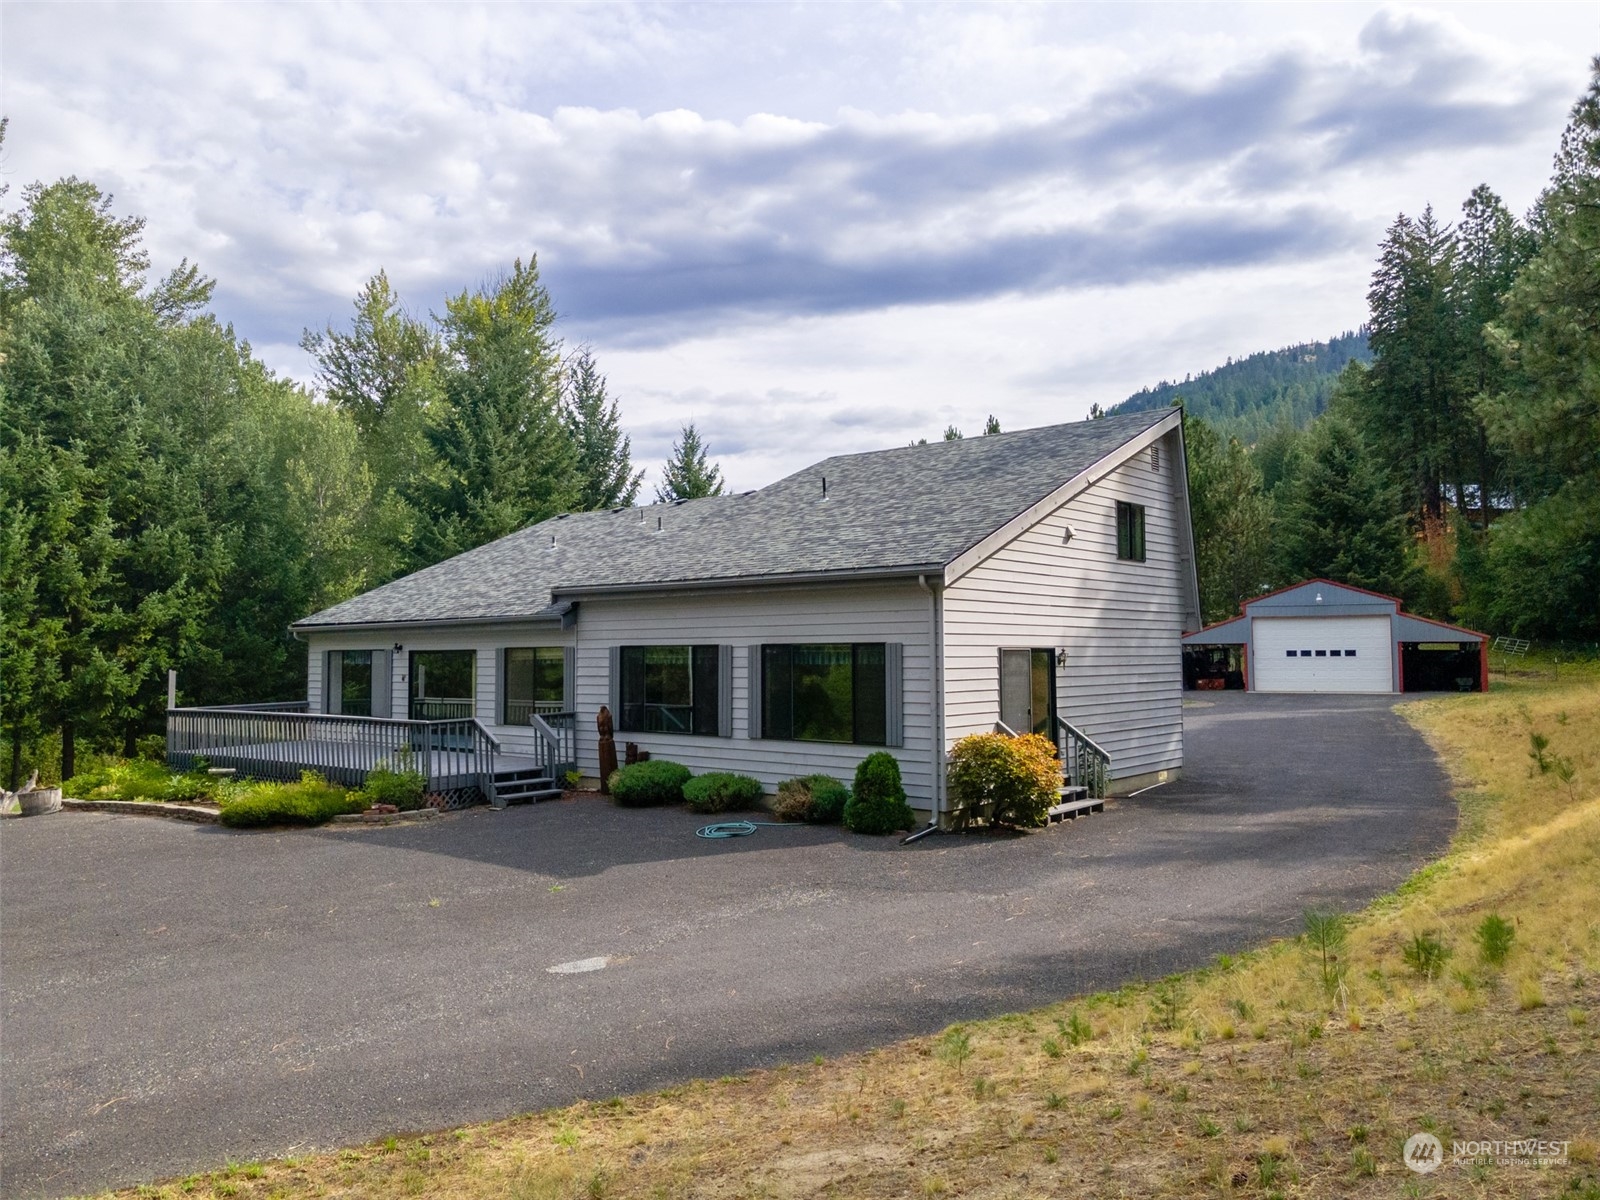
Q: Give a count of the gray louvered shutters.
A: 8